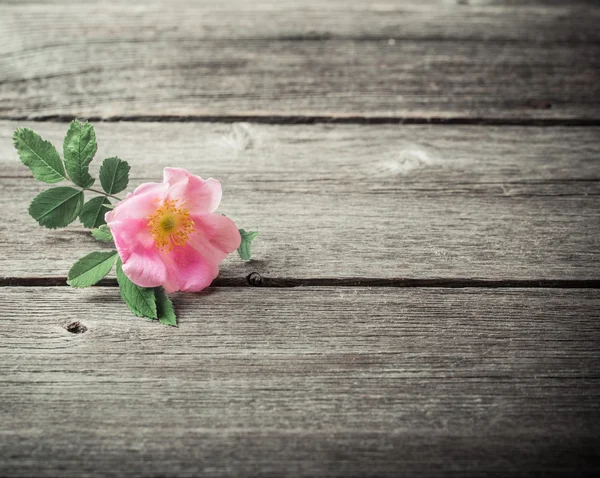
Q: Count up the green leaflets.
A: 10